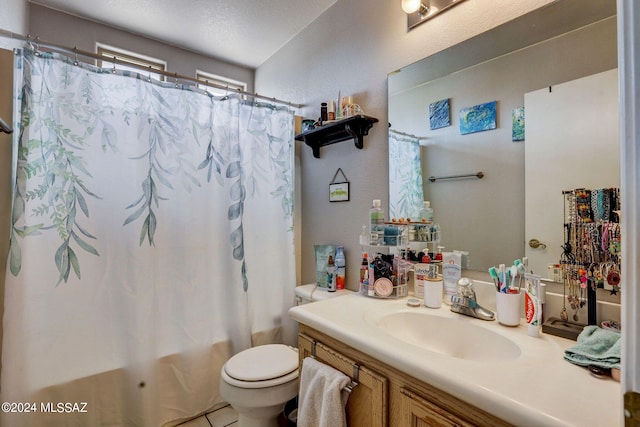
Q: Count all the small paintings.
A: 3